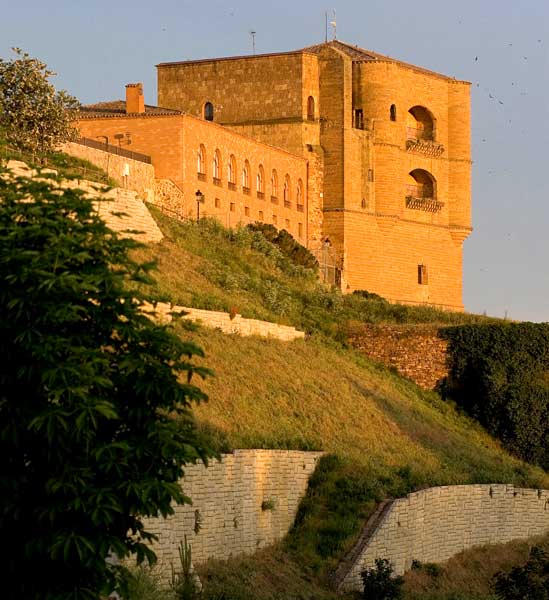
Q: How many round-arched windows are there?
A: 13